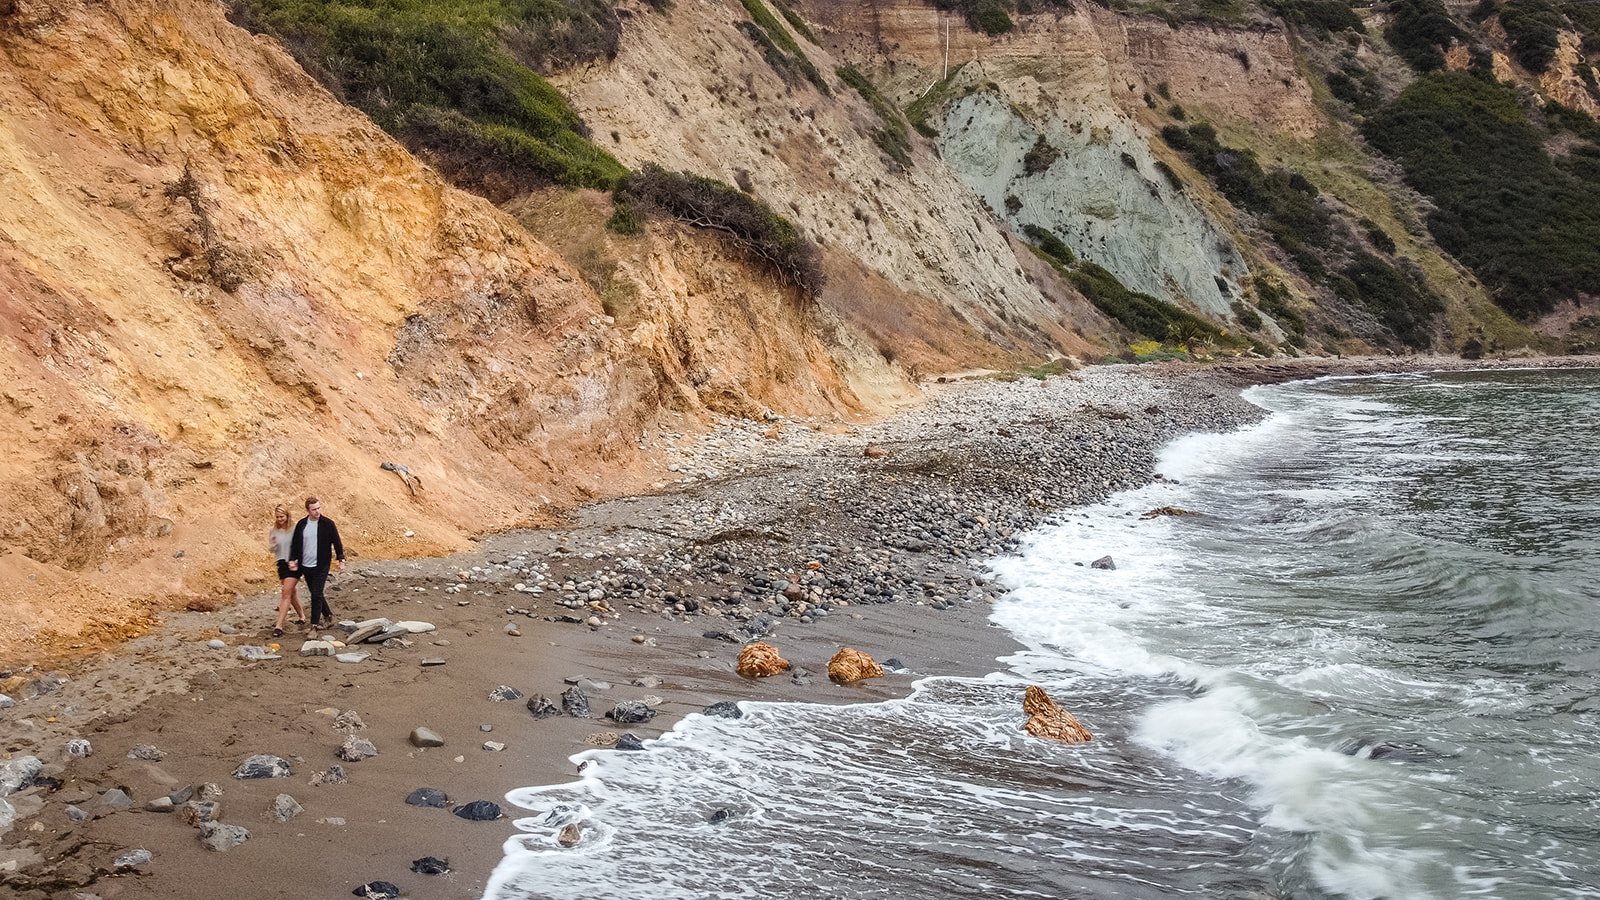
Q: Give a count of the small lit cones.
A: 0